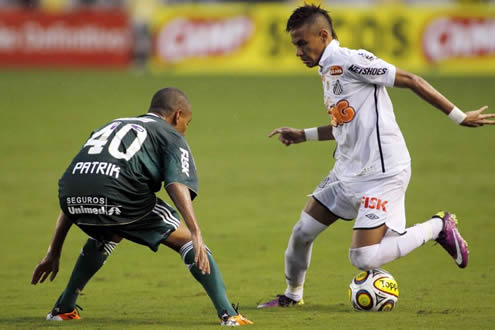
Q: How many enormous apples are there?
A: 0